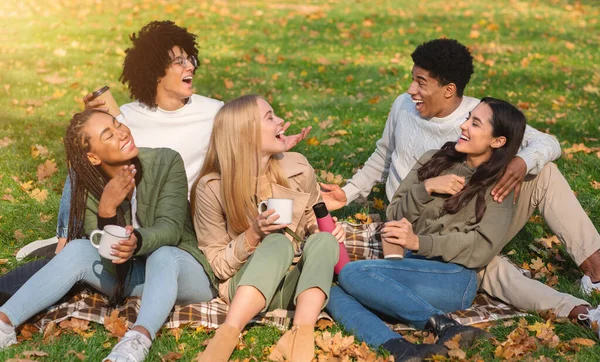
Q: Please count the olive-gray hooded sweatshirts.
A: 1